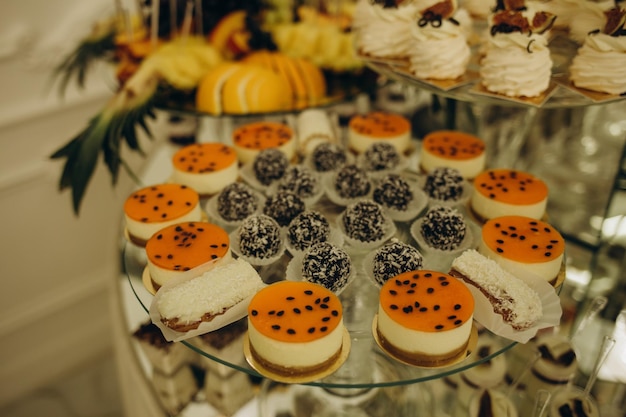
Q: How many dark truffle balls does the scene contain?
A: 15